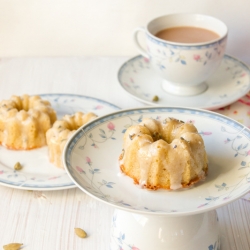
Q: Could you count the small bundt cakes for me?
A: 3